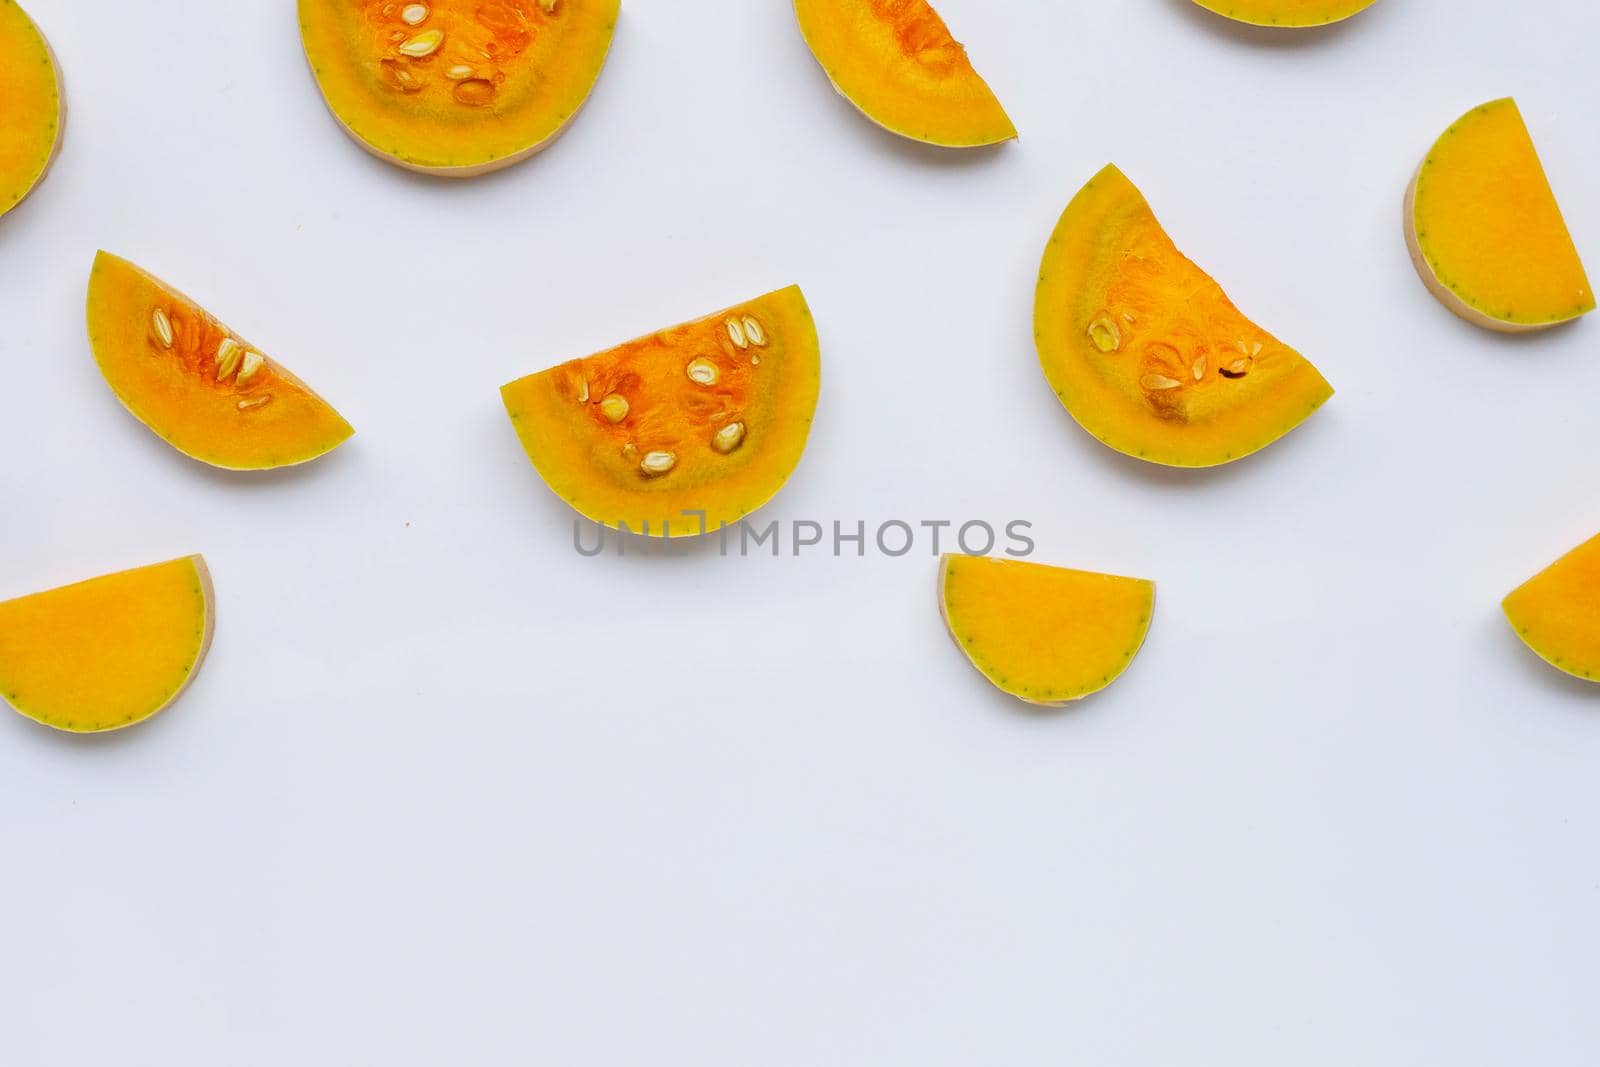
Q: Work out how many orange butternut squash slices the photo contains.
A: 11